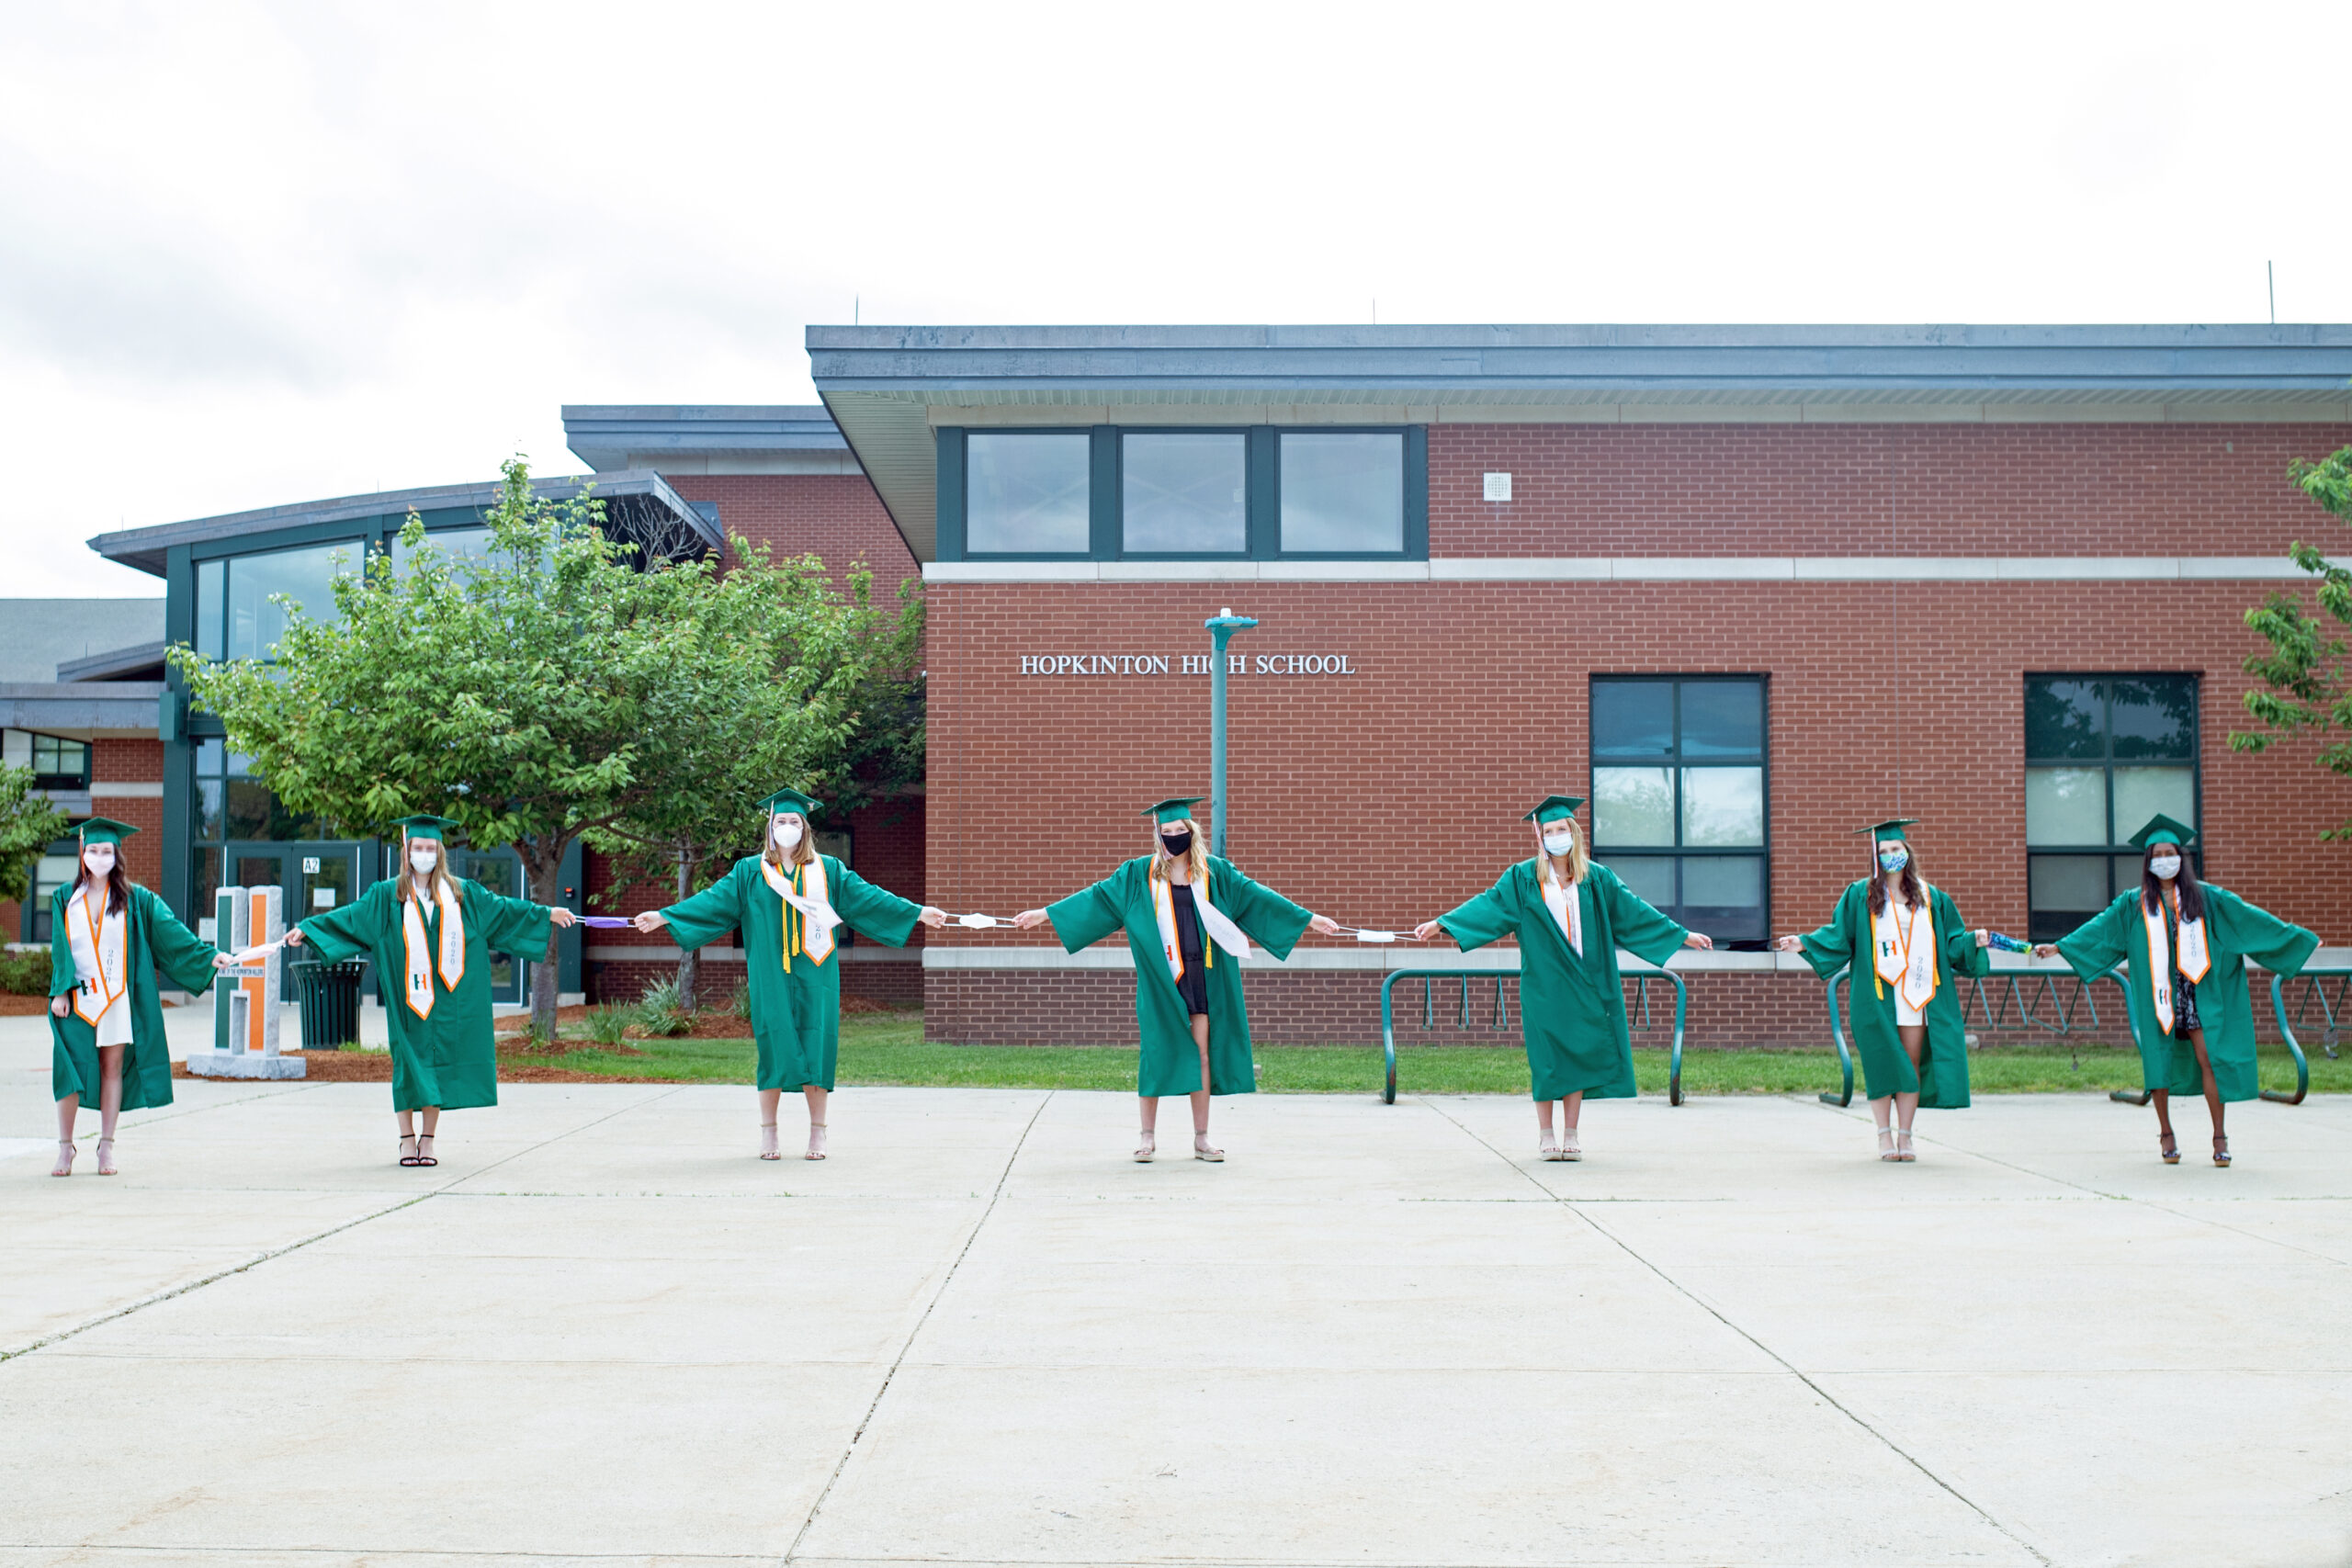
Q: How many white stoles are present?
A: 7